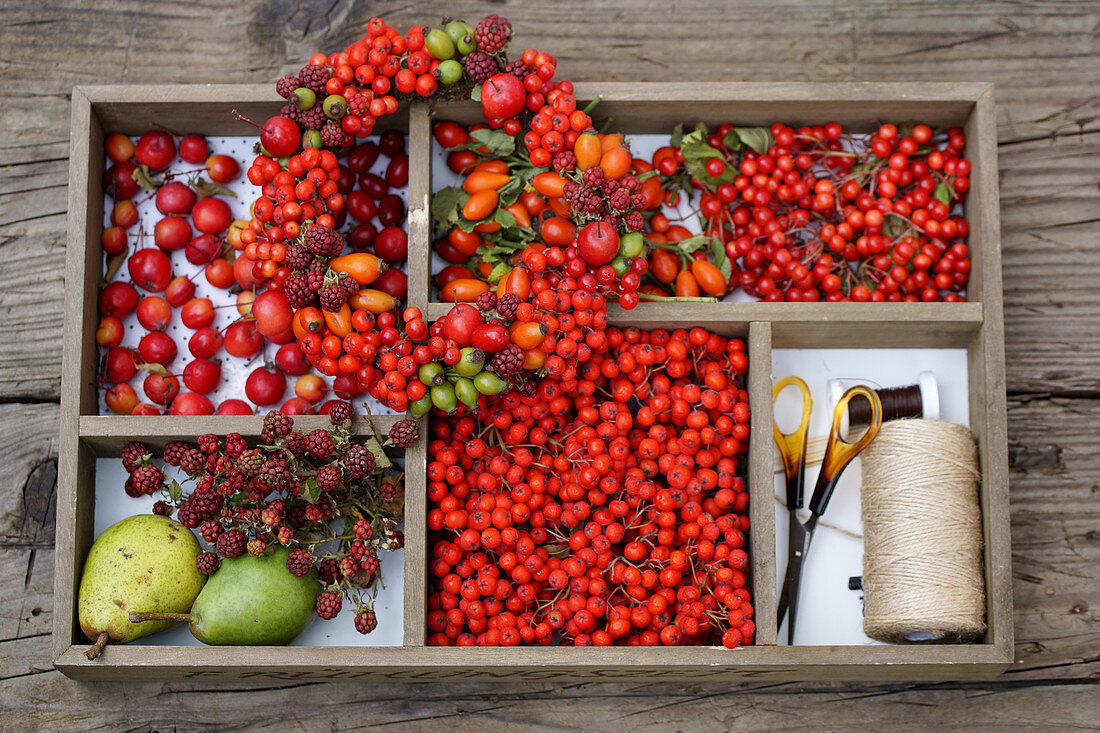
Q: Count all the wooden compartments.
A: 5